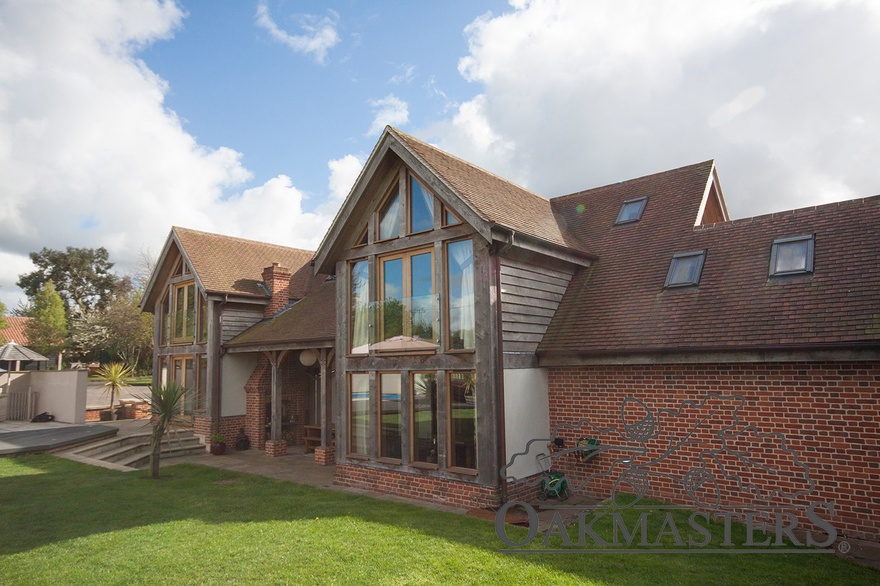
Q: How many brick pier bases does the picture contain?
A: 2